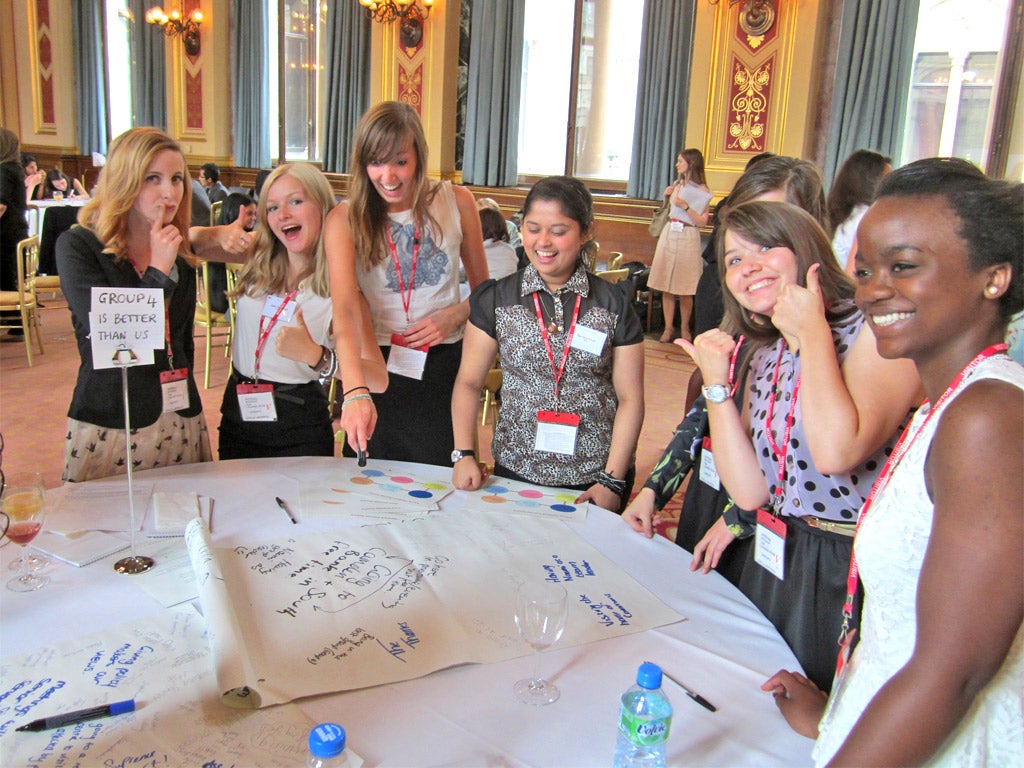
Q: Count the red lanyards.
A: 7